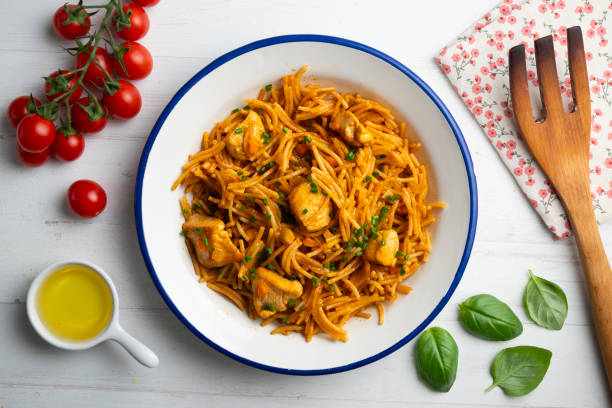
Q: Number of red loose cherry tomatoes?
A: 1